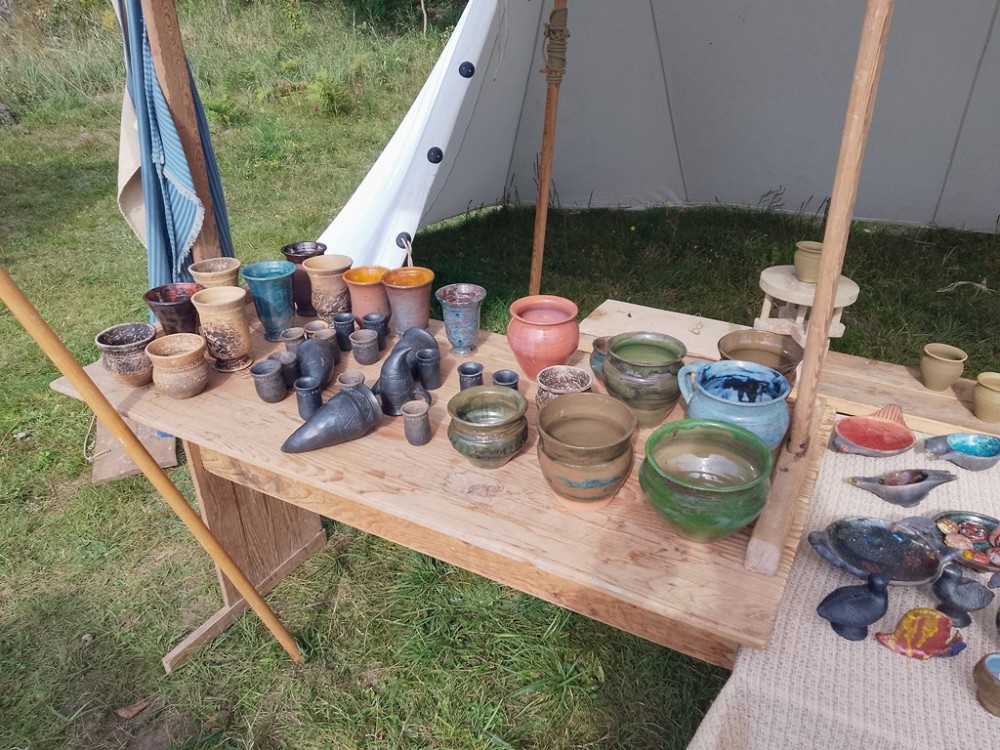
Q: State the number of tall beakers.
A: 9